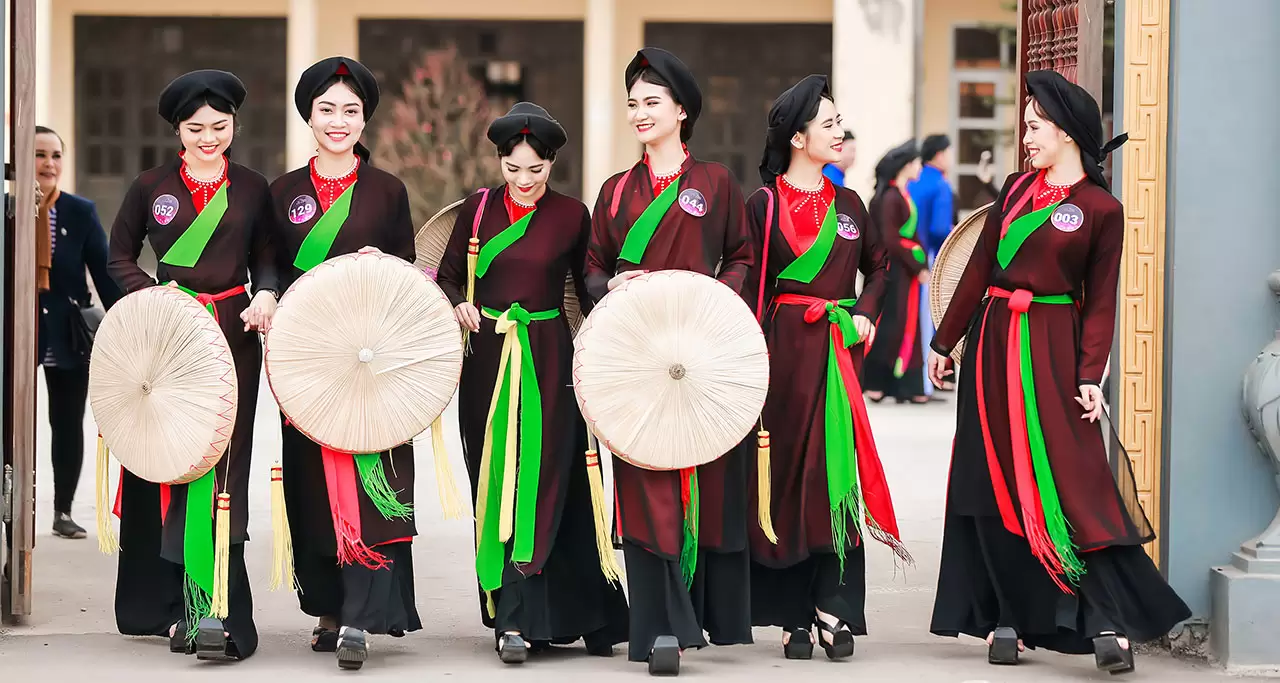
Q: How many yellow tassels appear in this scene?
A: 7